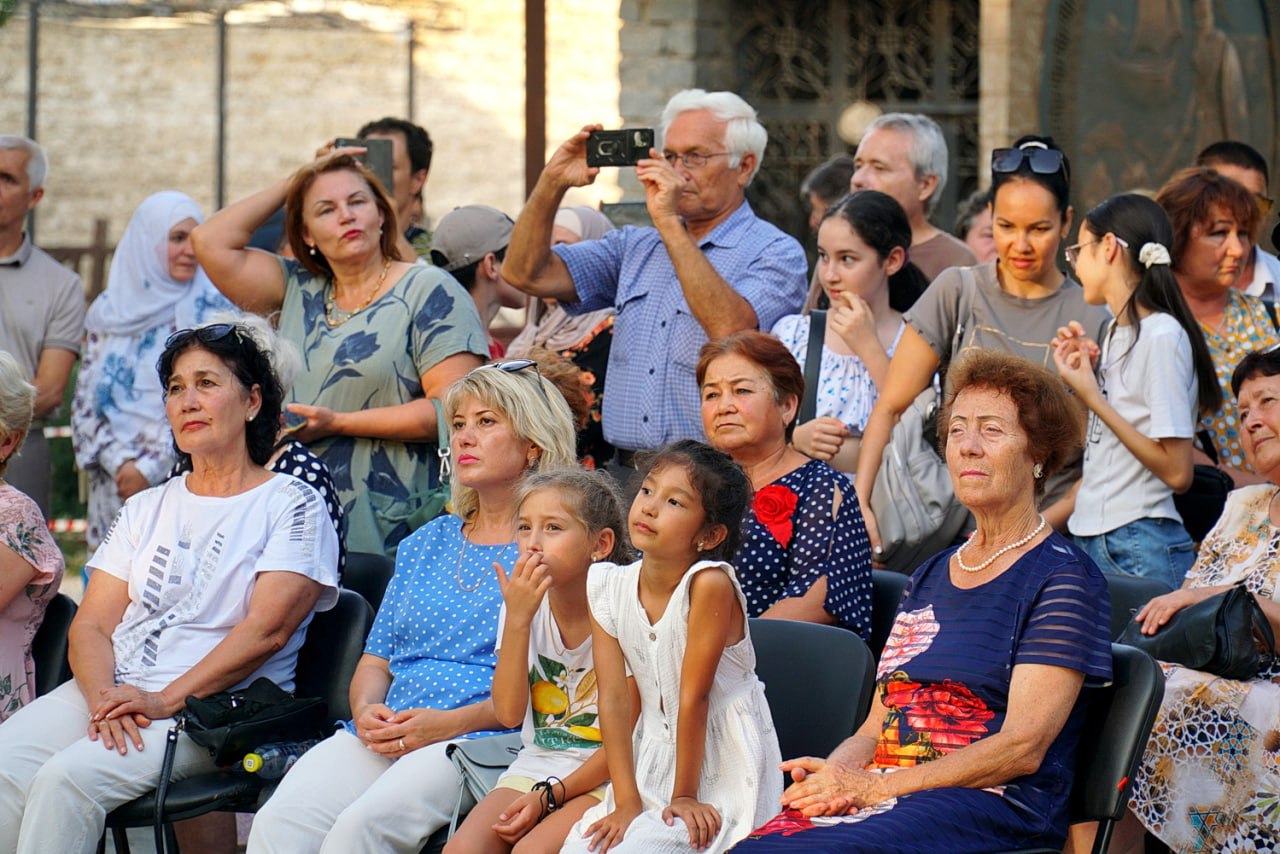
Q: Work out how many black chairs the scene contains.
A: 7